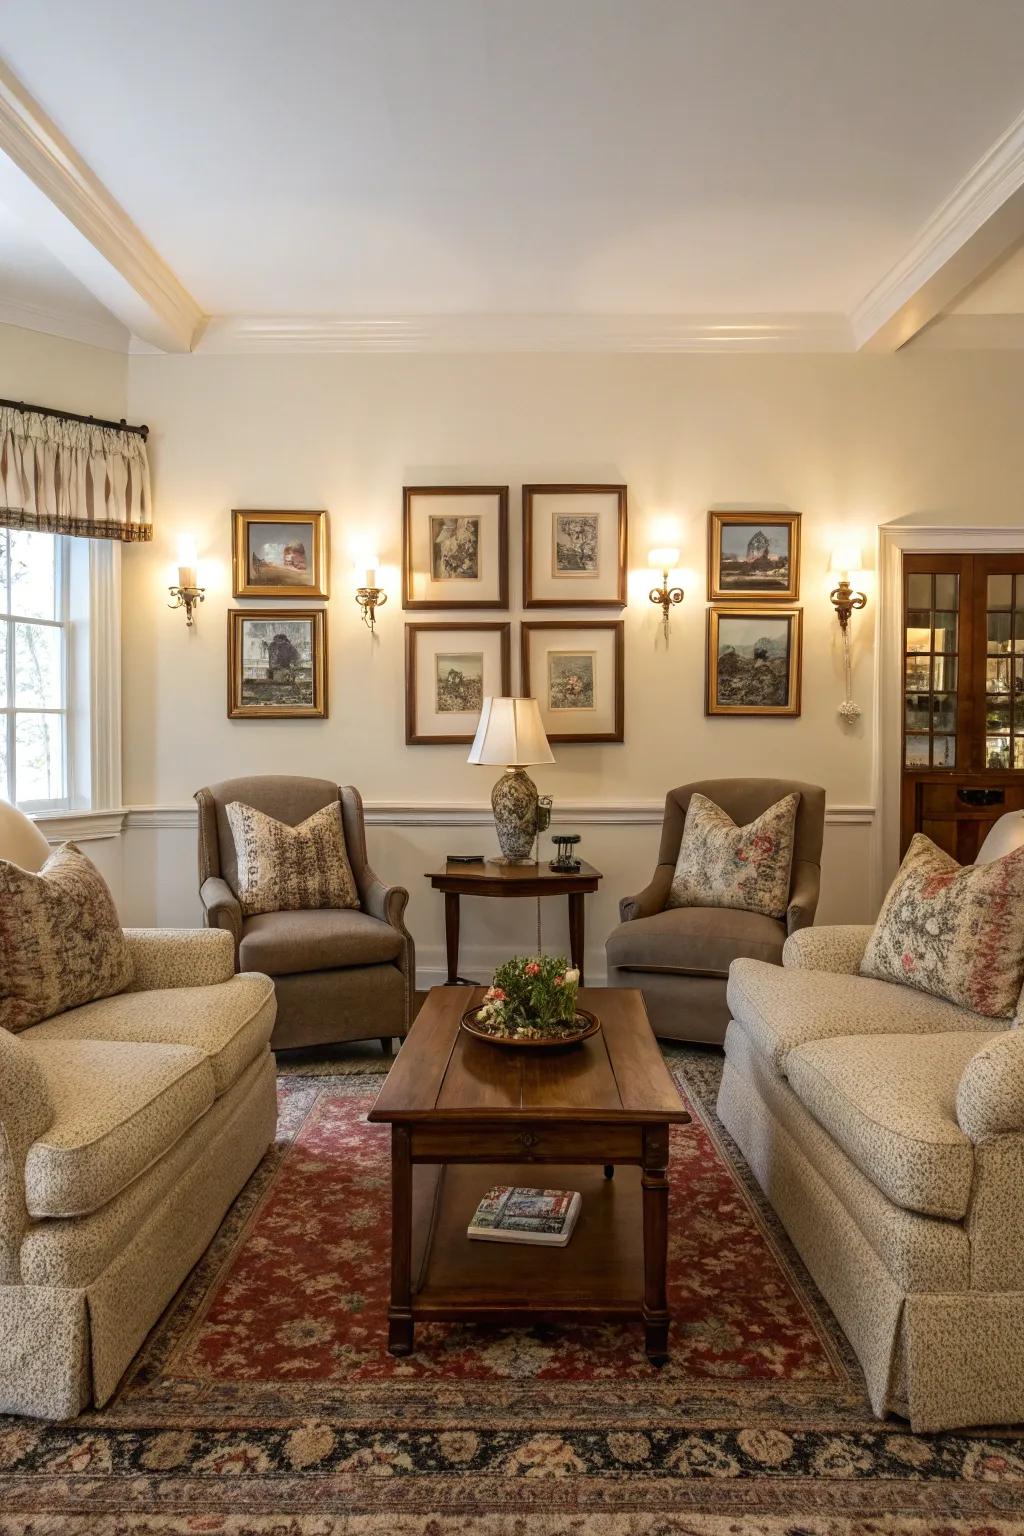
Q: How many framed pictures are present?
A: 8